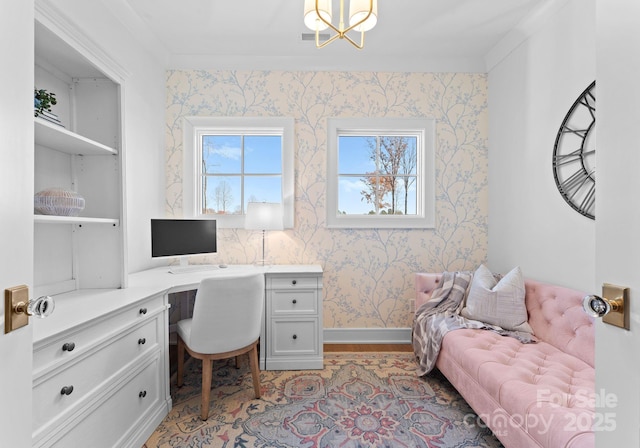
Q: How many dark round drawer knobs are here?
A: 8